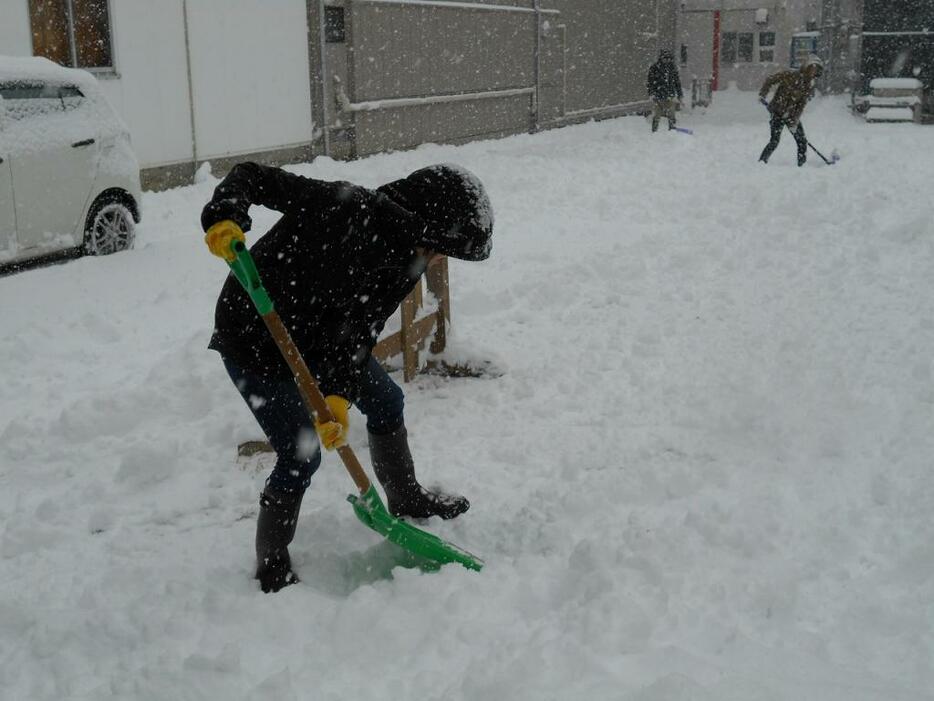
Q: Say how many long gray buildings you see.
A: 1